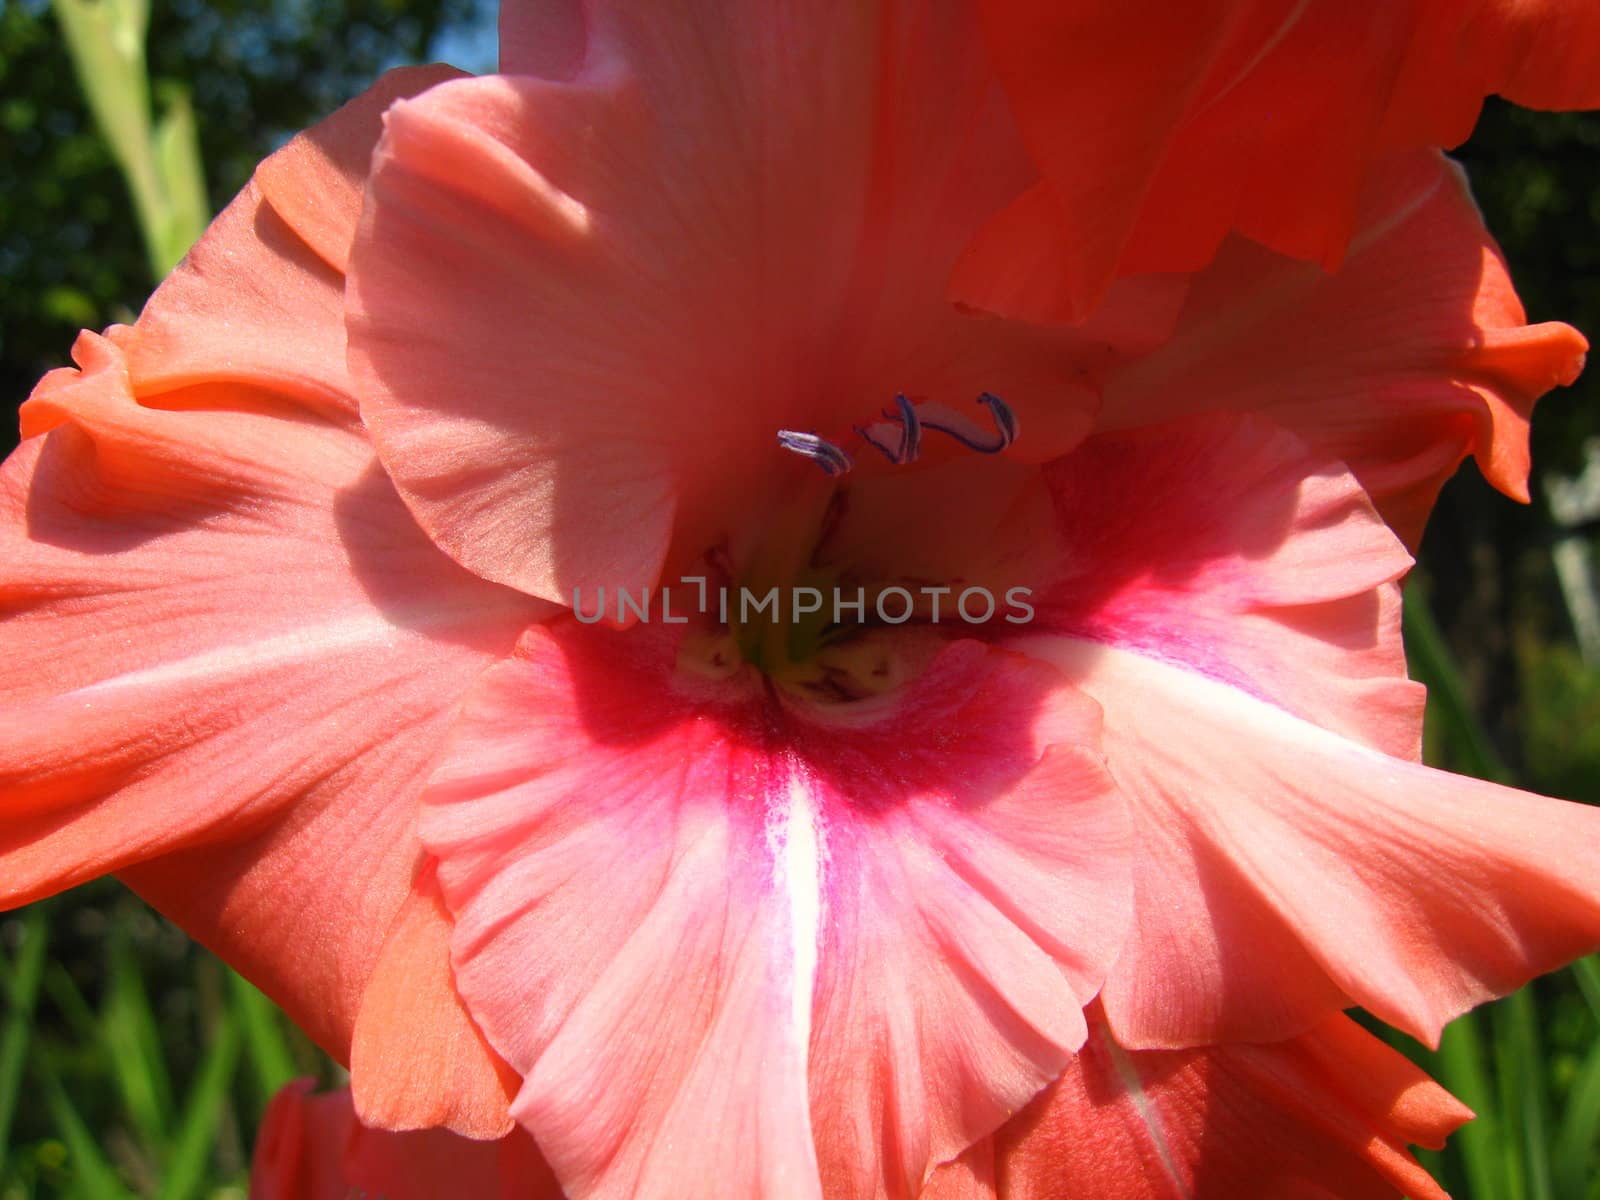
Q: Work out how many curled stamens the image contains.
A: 3